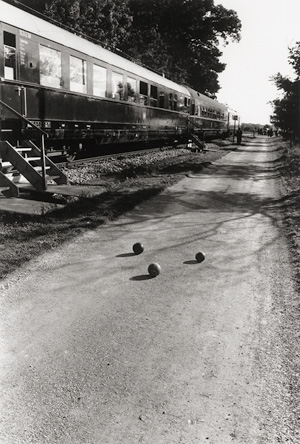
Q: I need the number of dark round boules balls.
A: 3